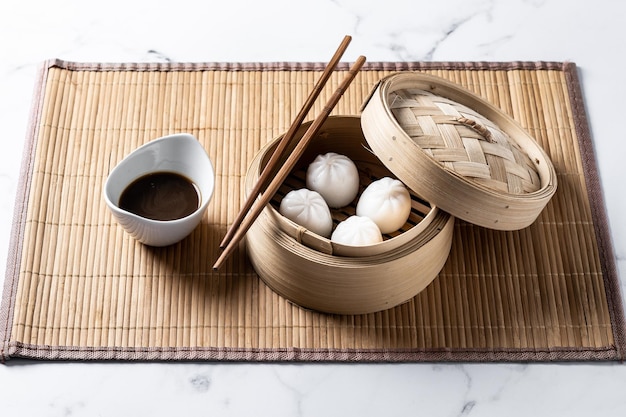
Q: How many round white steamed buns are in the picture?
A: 4